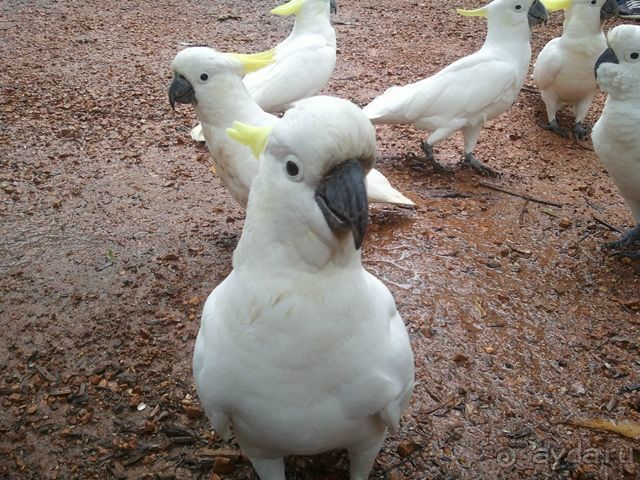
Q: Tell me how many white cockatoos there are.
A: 6